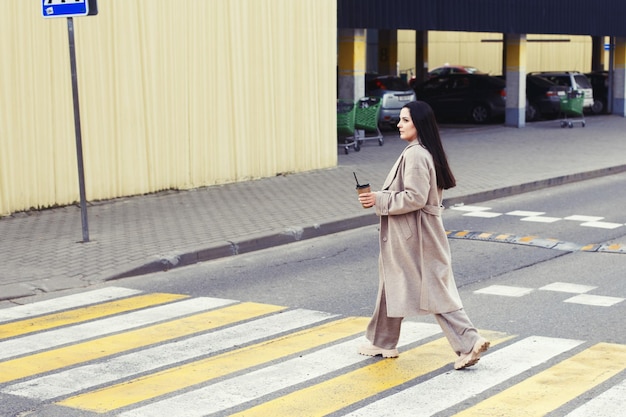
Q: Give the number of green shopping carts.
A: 3